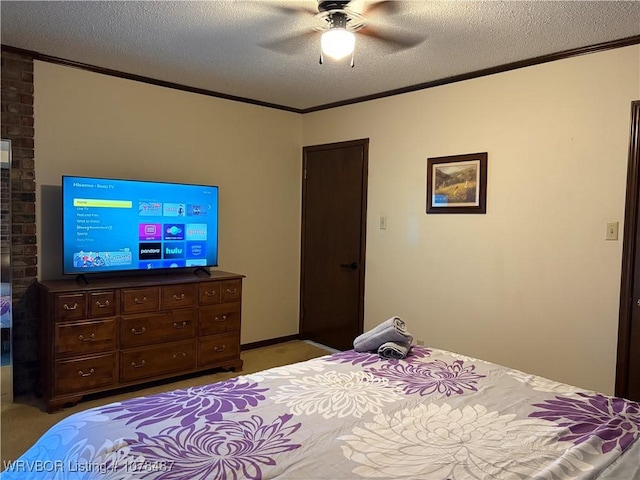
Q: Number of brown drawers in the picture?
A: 12